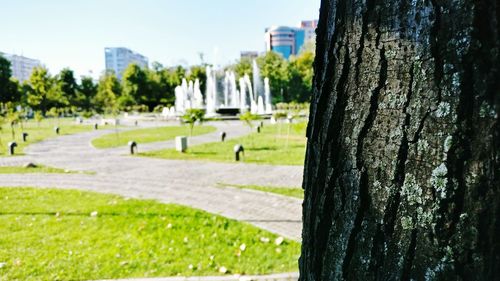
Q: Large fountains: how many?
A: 1